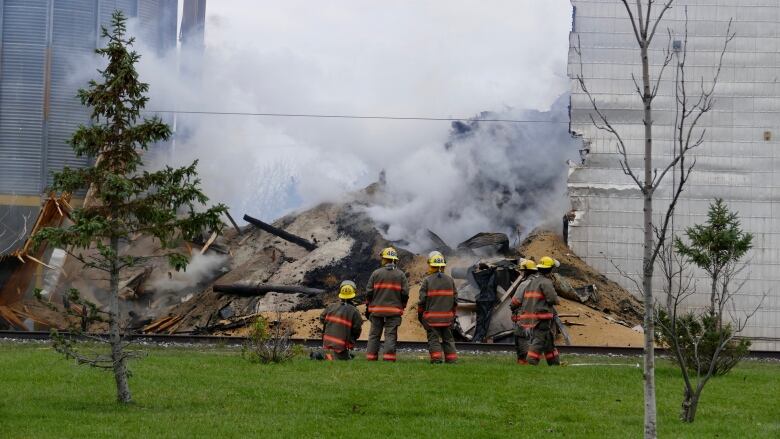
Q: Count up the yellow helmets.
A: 5